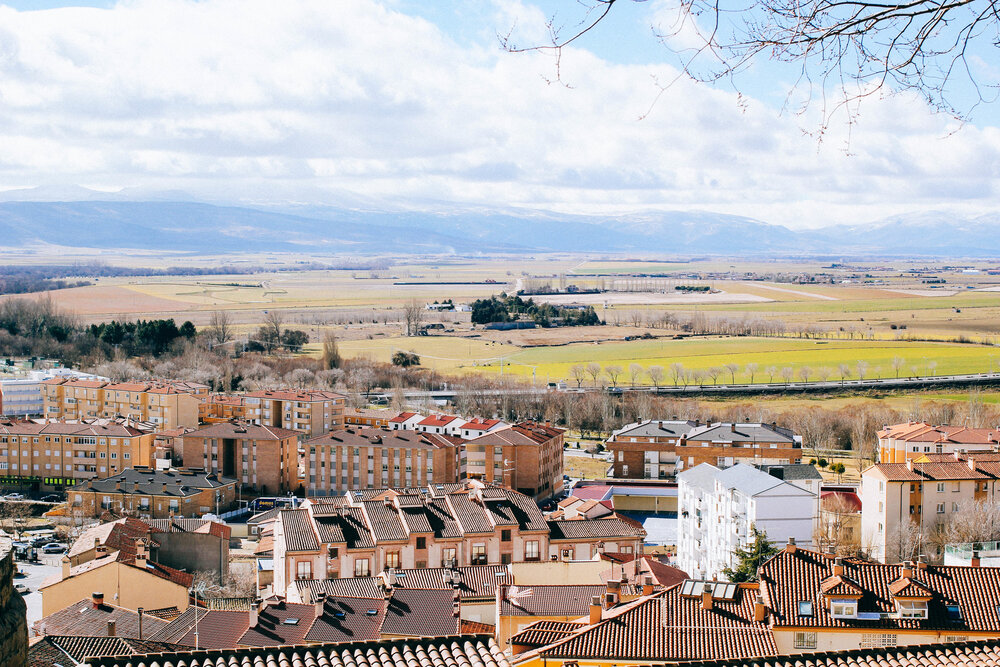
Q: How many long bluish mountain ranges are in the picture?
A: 1